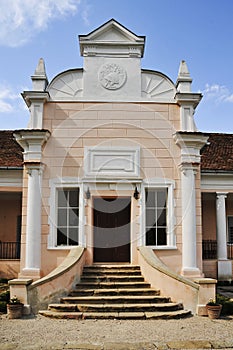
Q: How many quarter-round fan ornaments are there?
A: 2